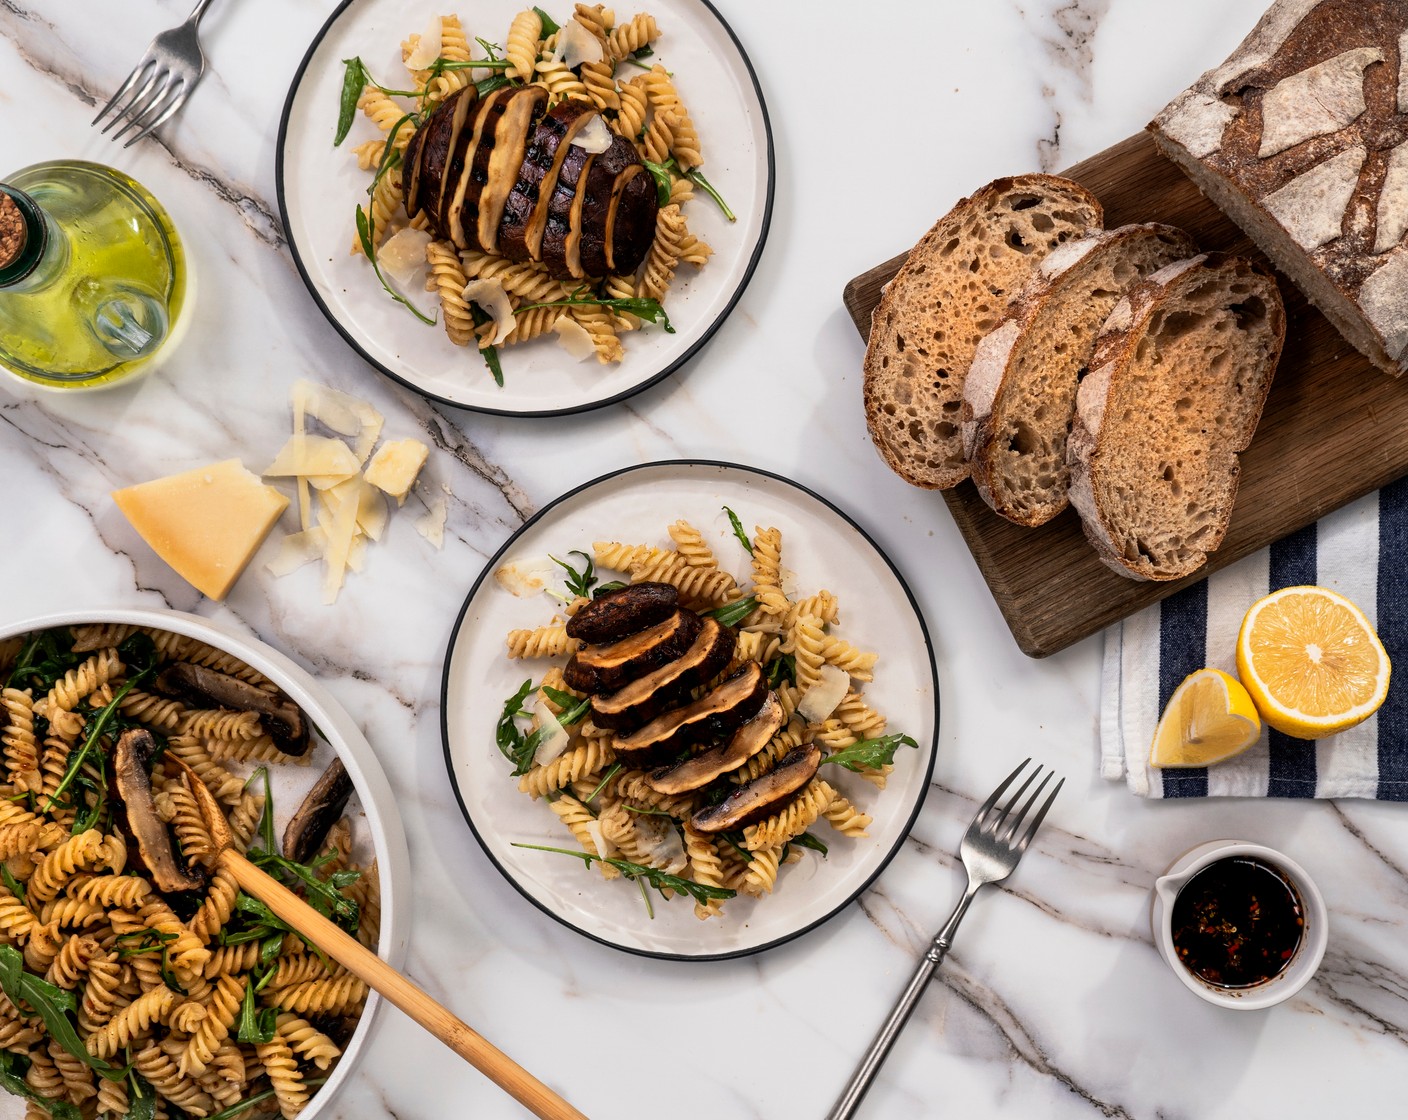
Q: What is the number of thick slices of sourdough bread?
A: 3